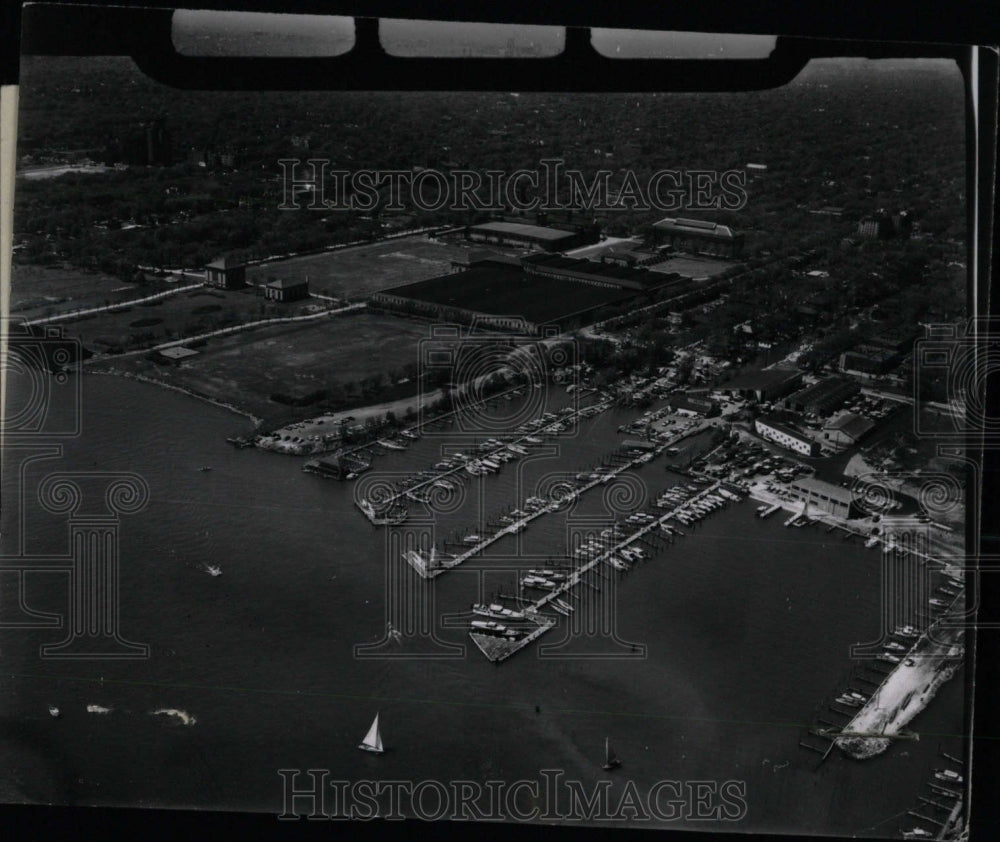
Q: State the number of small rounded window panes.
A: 3